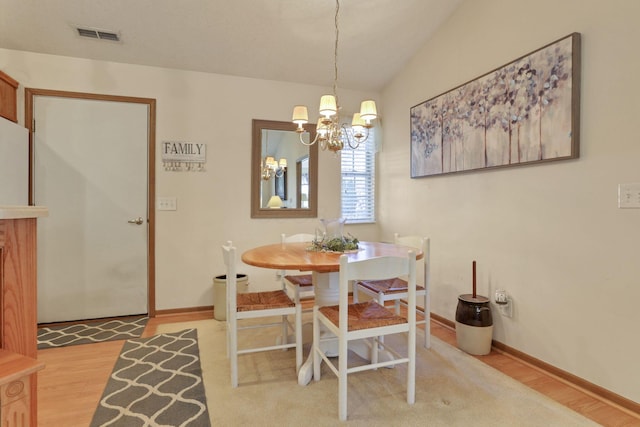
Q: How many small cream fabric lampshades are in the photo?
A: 5